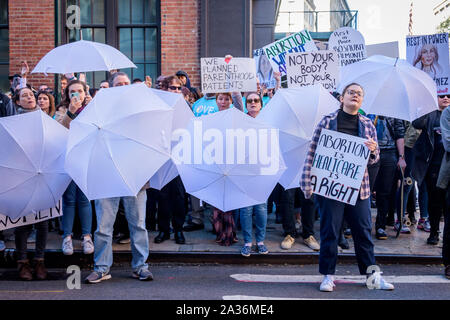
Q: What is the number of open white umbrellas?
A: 7